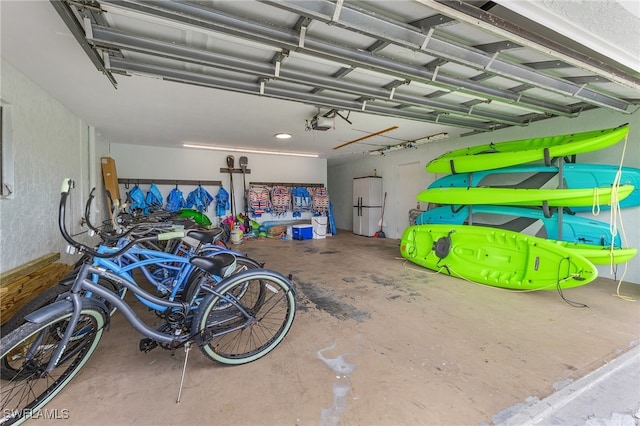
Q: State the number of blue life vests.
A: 5